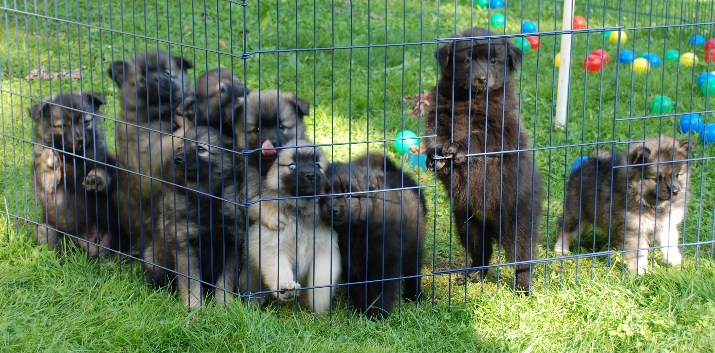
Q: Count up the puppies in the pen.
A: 9